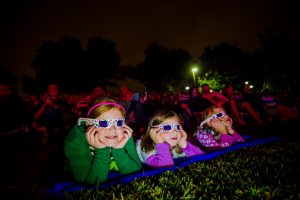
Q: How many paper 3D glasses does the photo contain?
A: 3